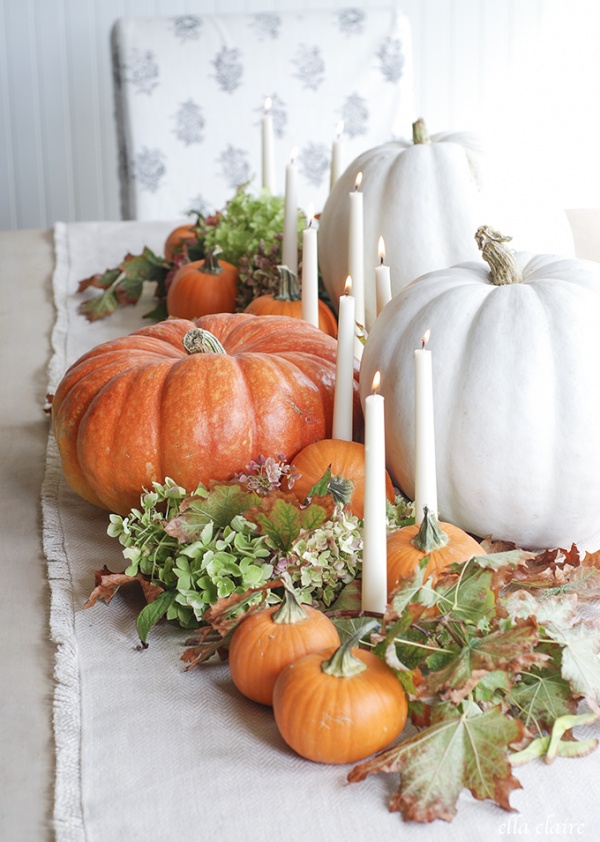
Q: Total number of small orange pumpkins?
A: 7